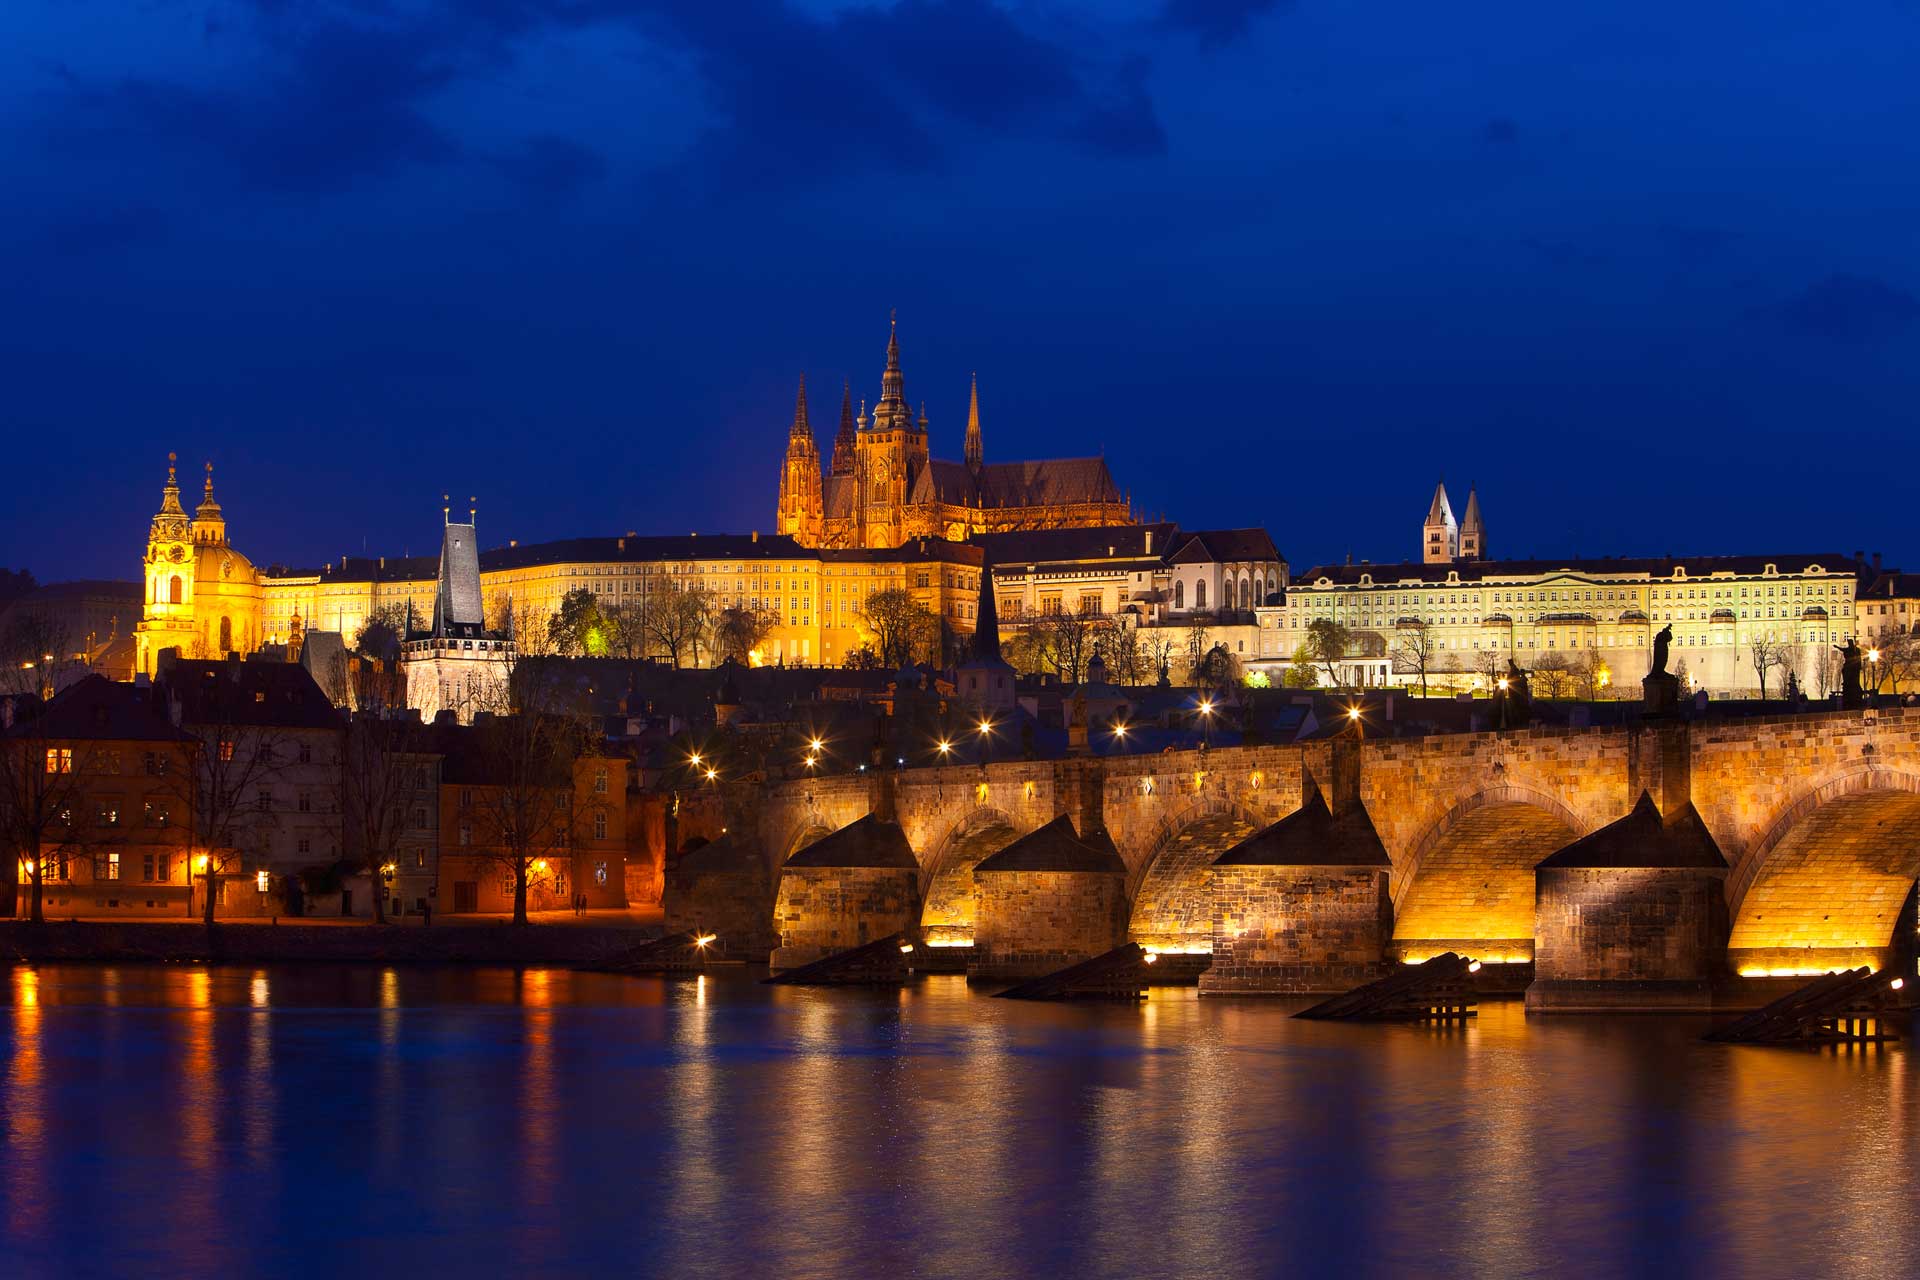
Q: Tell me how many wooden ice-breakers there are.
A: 5